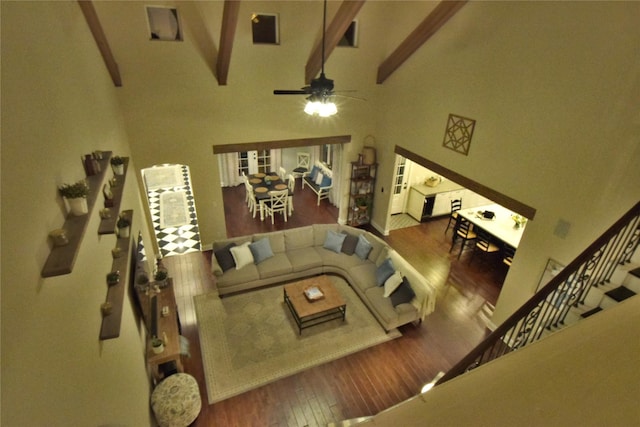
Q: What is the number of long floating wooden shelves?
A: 3